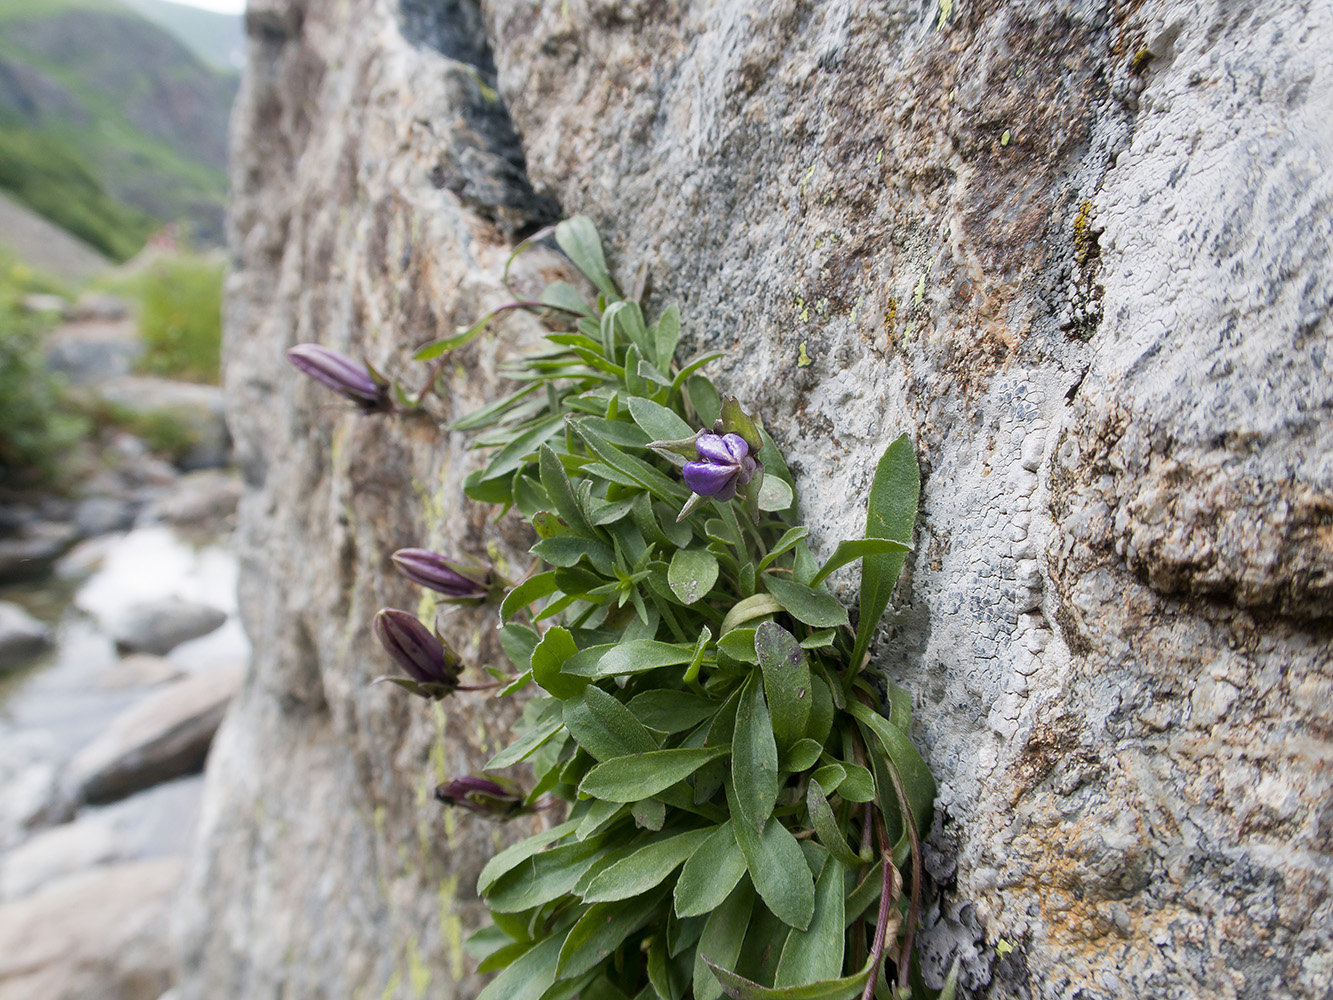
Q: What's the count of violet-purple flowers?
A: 5